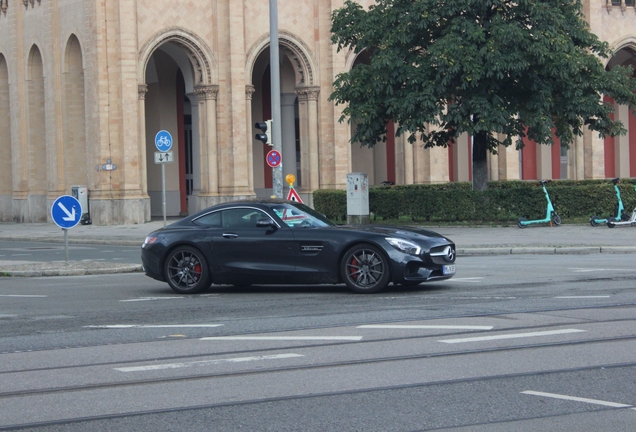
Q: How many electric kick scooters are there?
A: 3